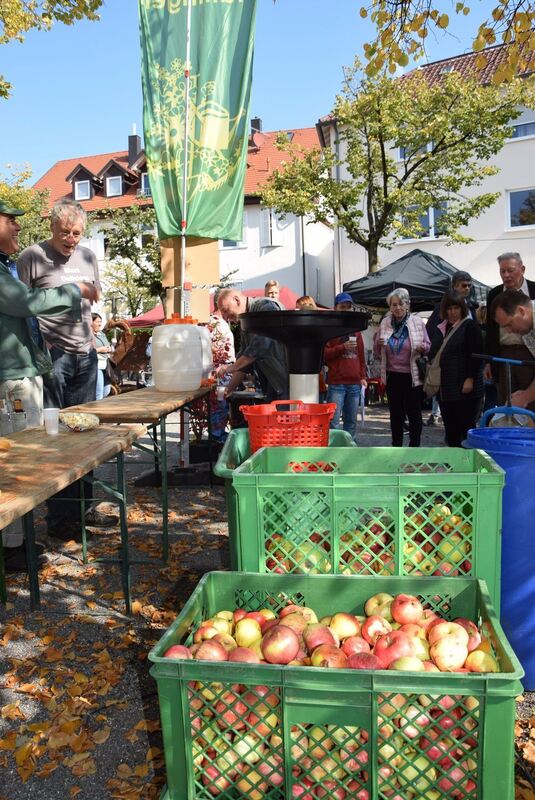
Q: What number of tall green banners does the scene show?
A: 1